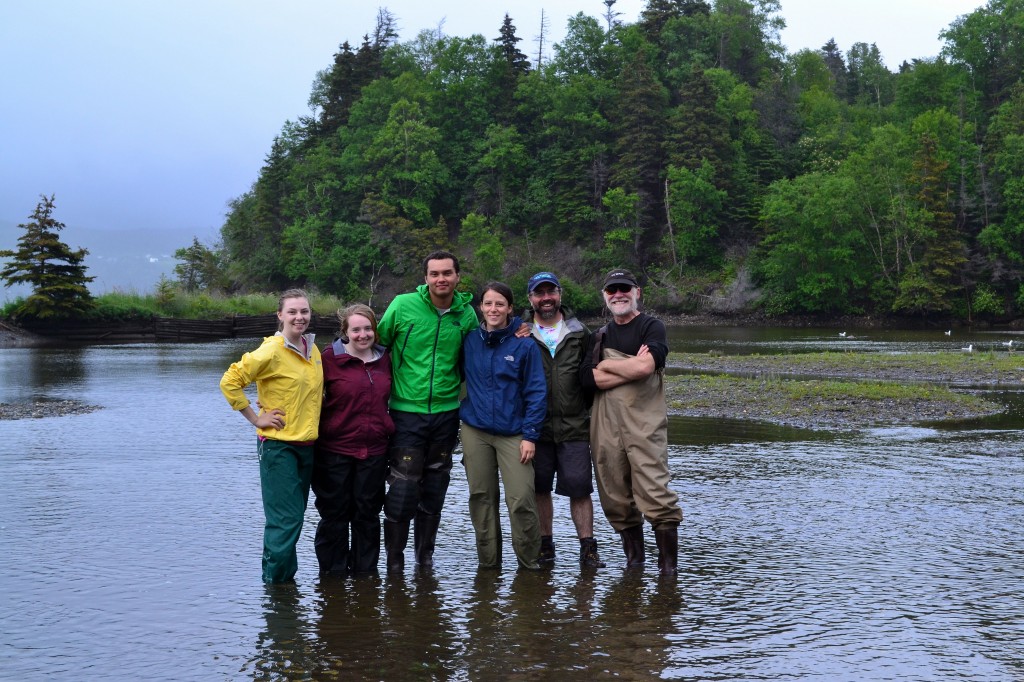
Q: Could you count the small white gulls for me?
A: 4